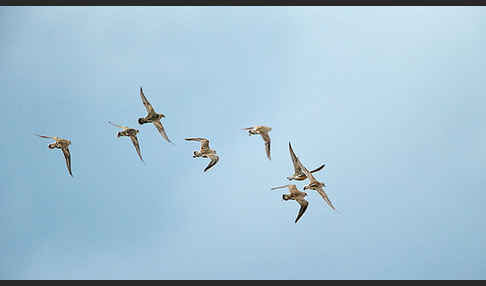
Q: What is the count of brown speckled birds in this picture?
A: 8